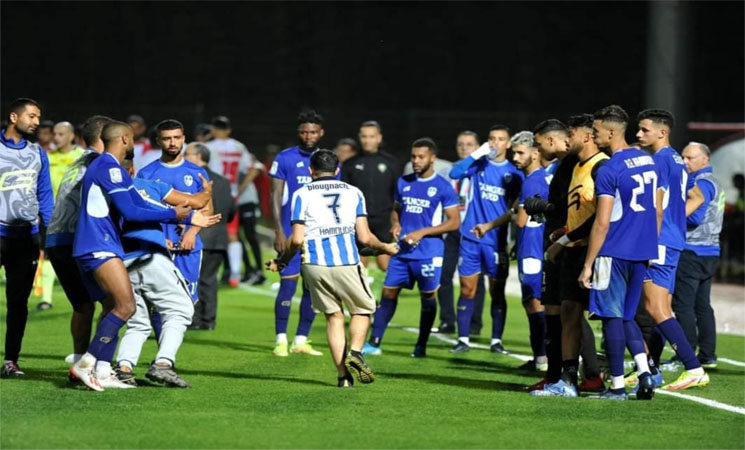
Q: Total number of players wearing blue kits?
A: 8